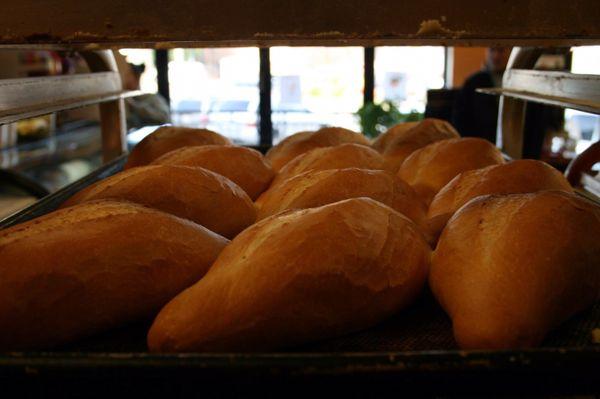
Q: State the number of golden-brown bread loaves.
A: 12